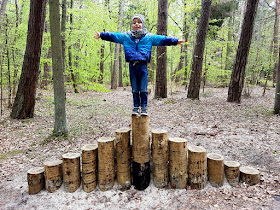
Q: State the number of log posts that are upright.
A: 13